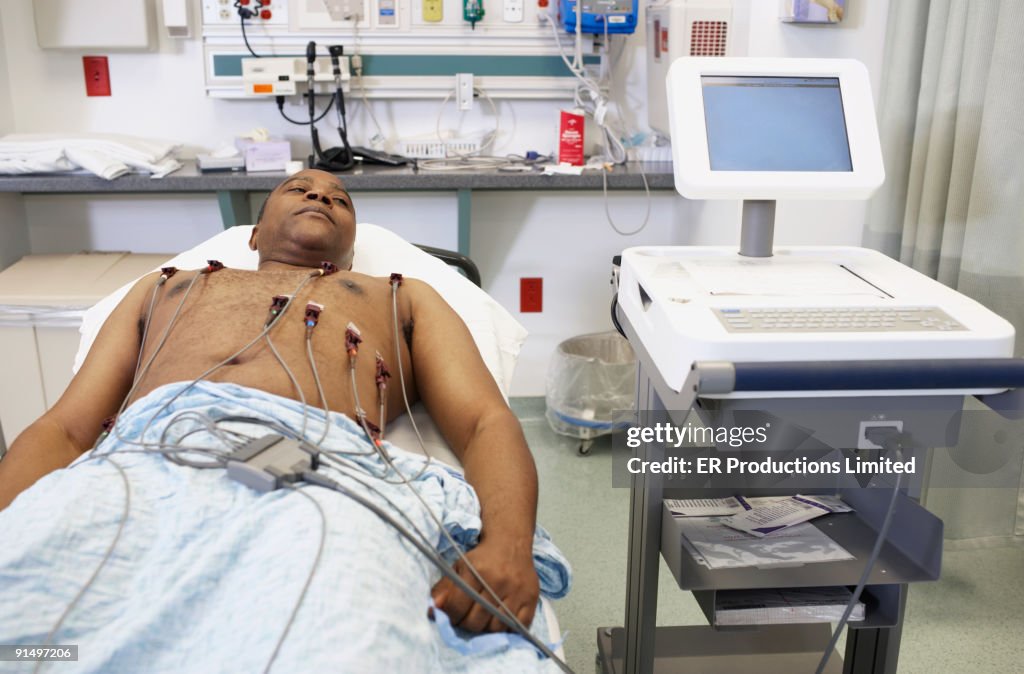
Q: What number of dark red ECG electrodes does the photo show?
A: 10